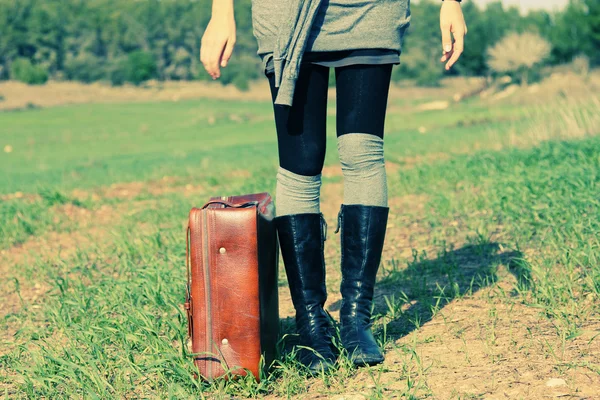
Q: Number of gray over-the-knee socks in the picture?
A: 2